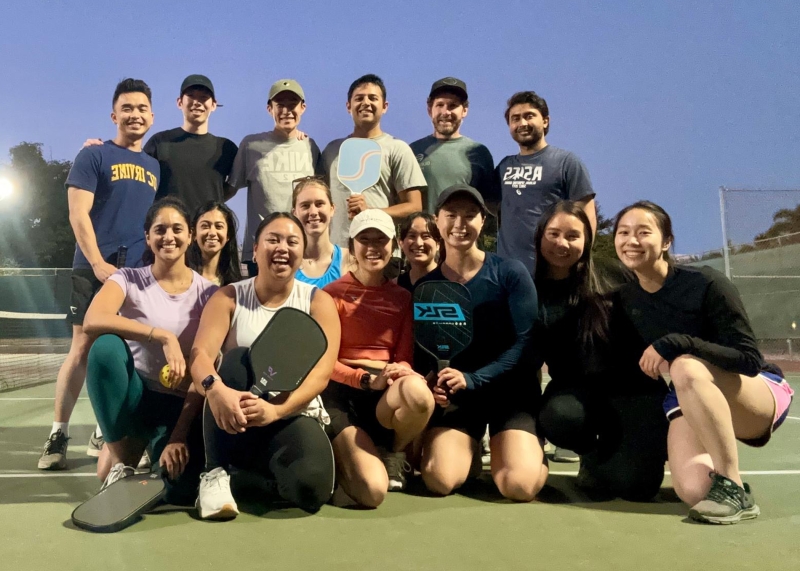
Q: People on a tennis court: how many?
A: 15